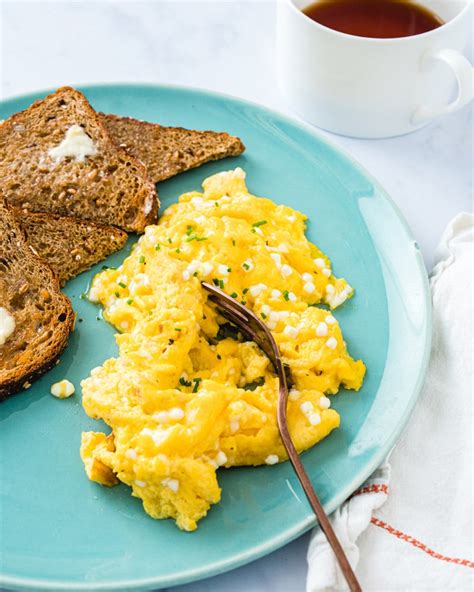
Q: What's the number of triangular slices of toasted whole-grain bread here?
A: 4